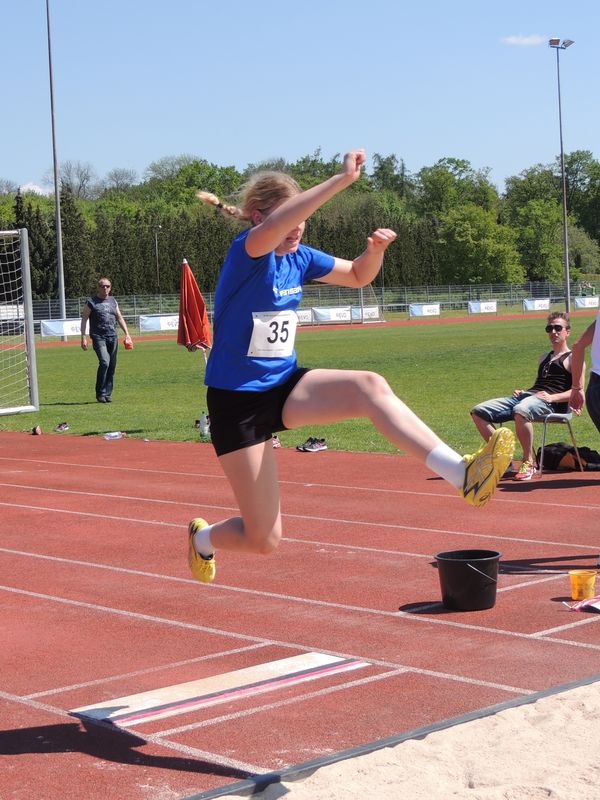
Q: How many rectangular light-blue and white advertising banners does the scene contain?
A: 9